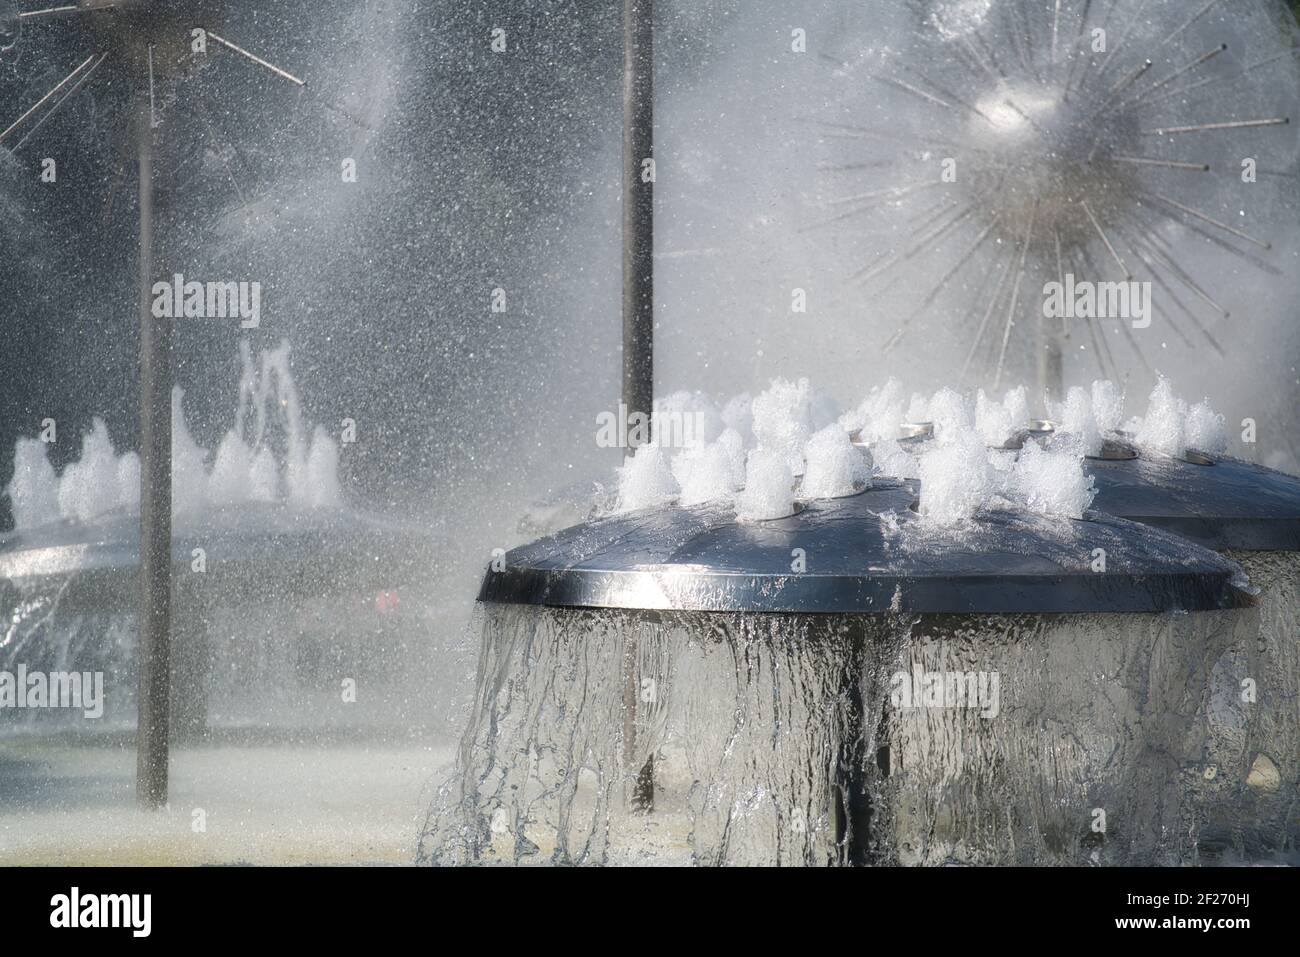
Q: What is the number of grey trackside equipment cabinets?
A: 0